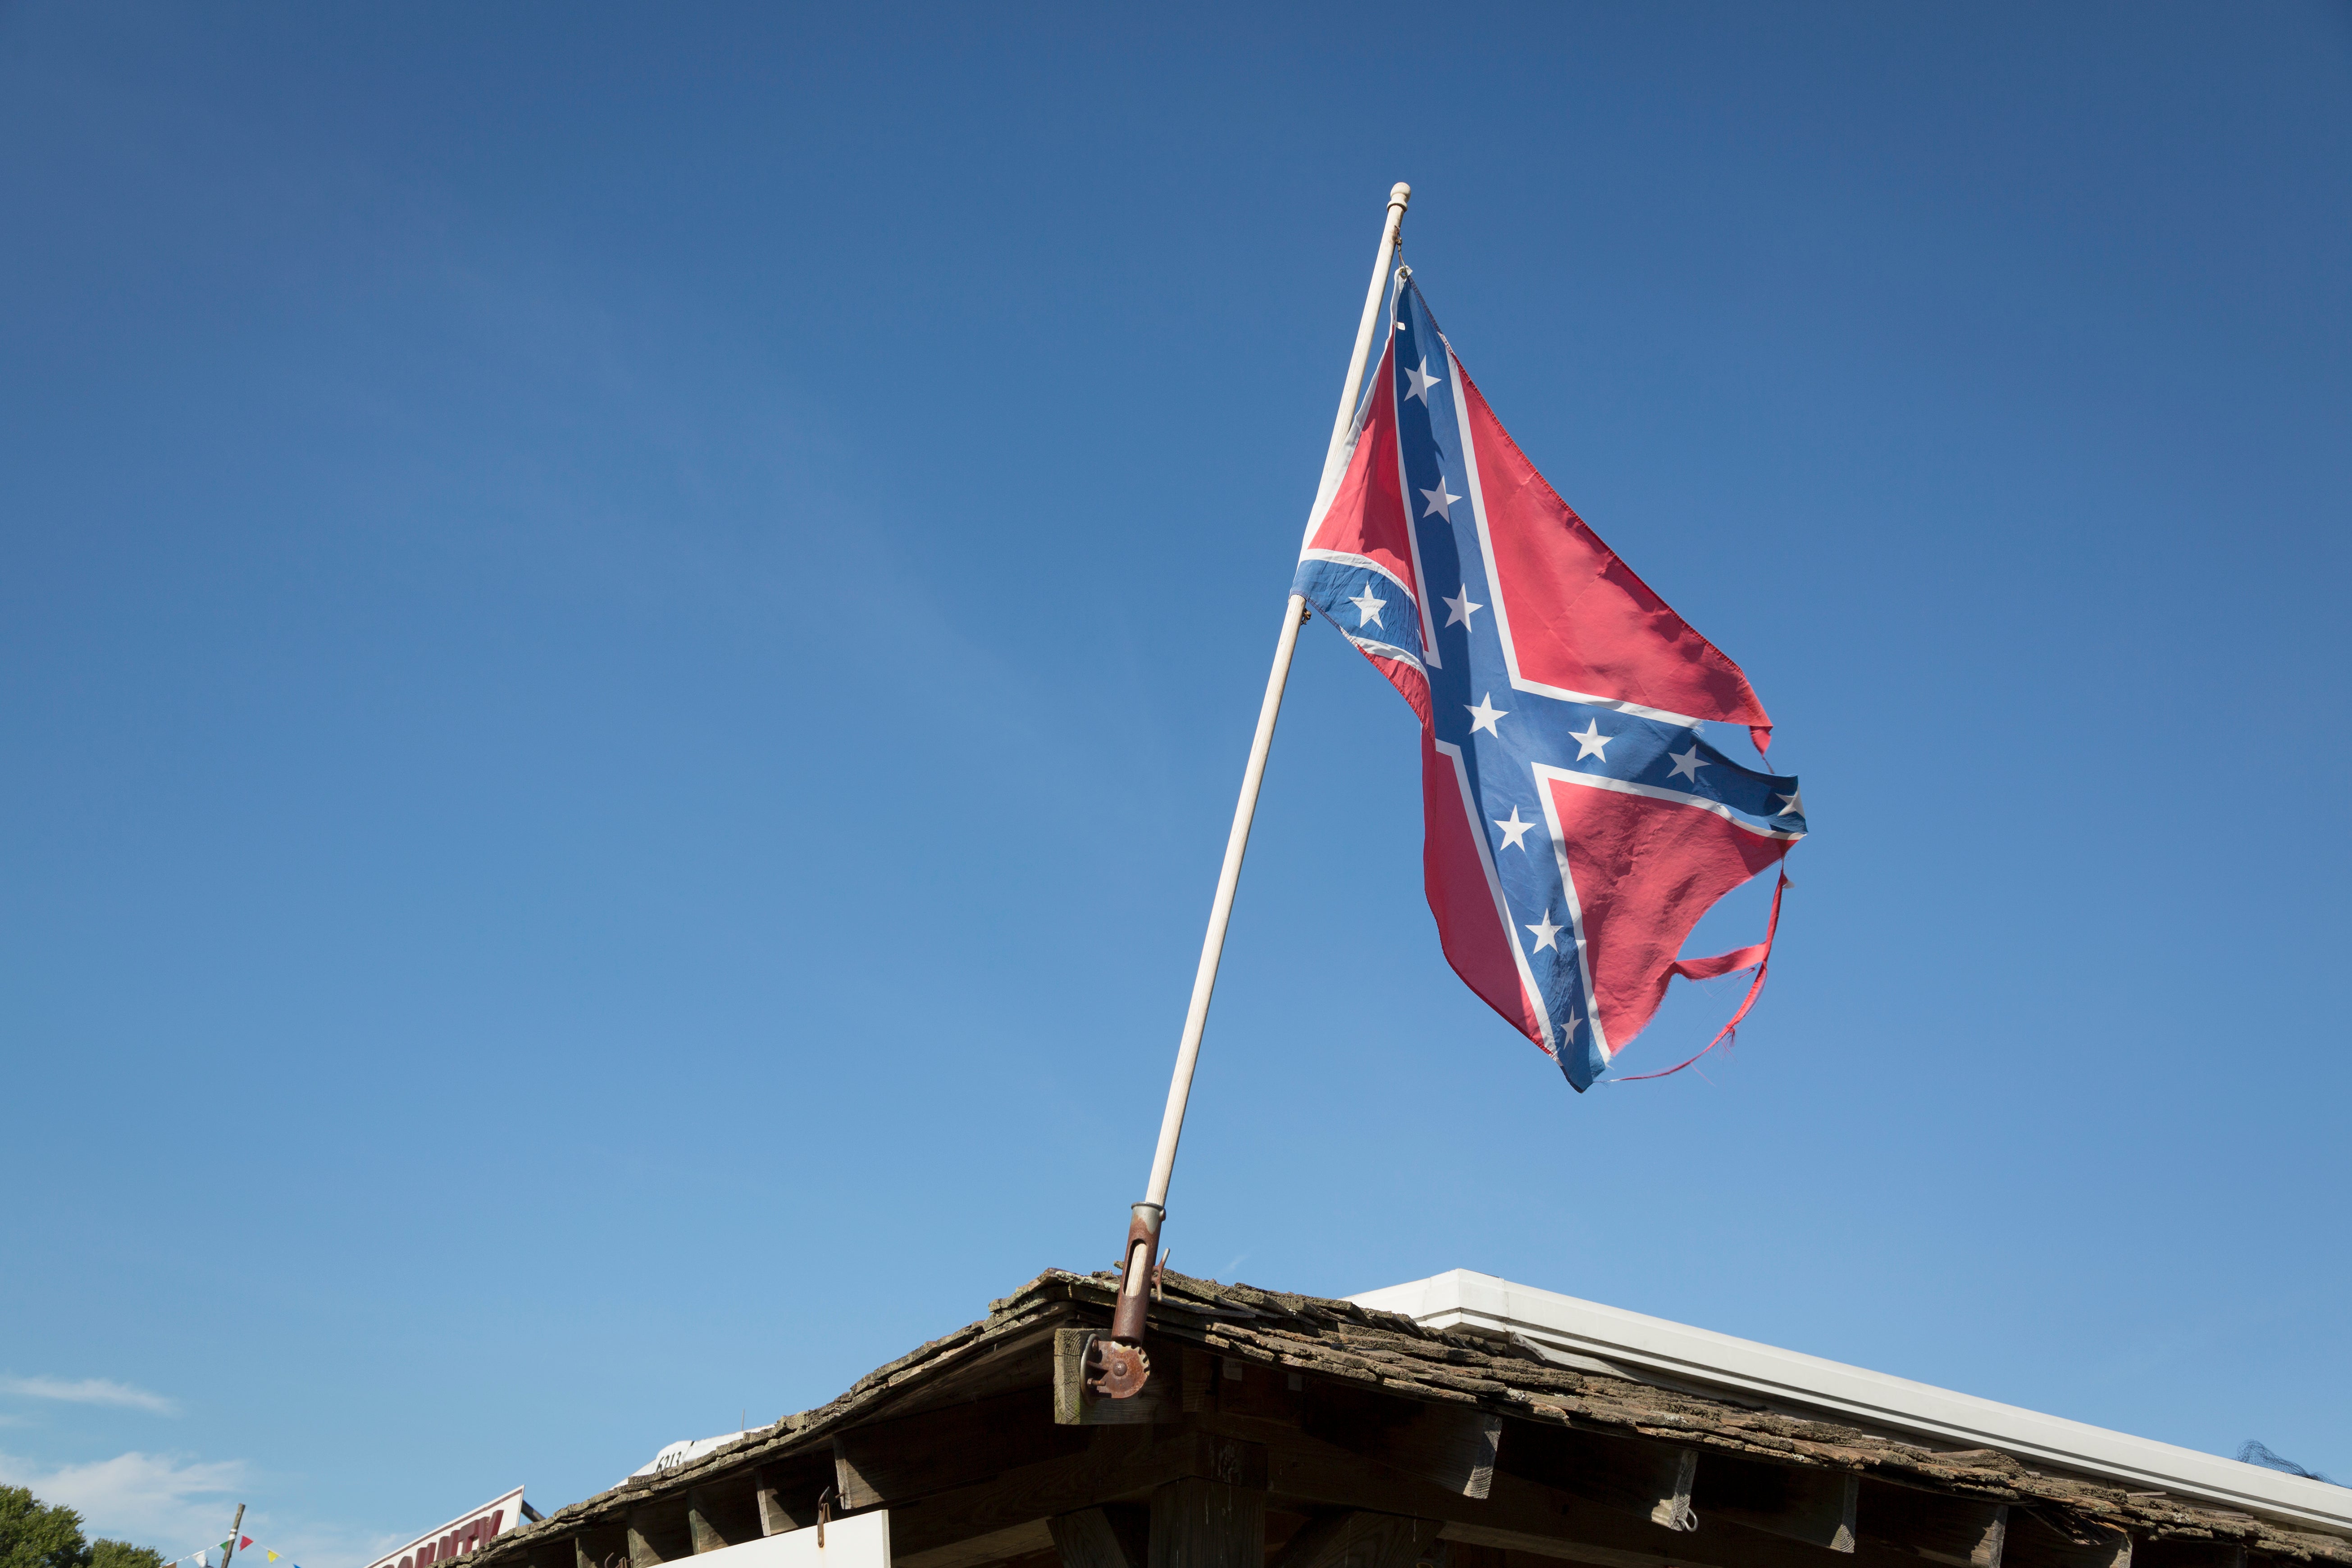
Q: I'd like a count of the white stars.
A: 11